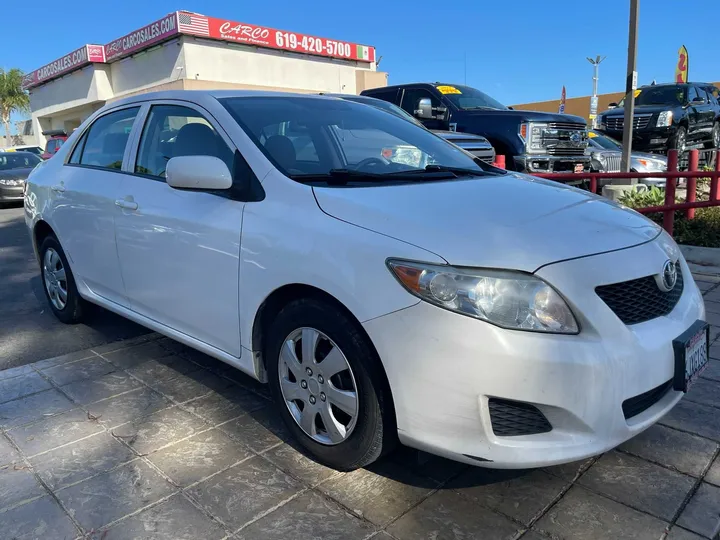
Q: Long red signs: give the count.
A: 3